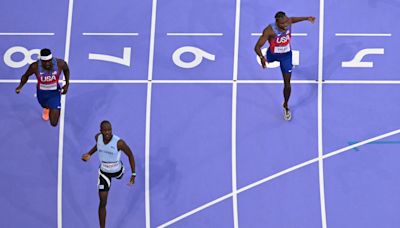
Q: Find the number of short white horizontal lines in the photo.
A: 5